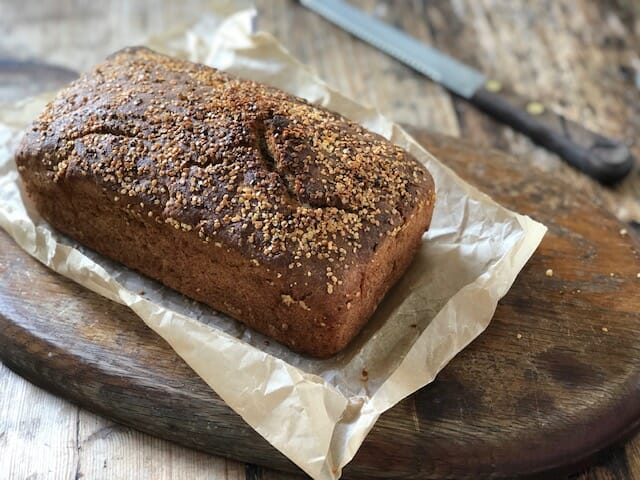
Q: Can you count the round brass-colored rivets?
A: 2